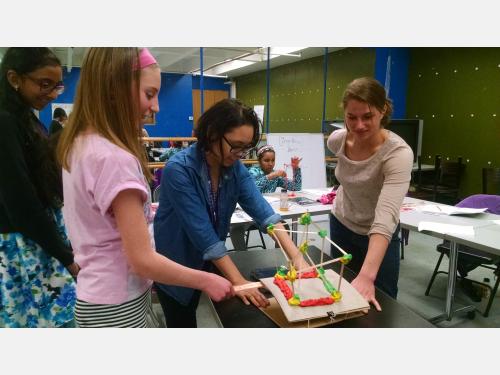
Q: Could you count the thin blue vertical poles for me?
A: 3